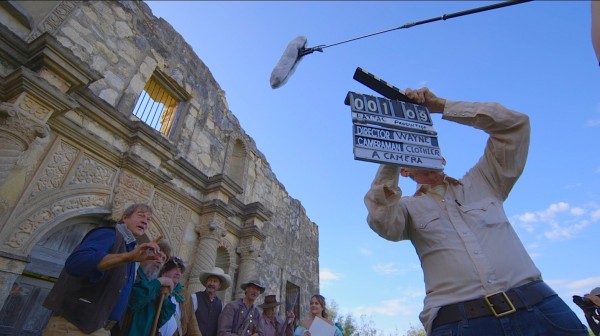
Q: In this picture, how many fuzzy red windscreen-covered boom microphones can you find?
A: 0